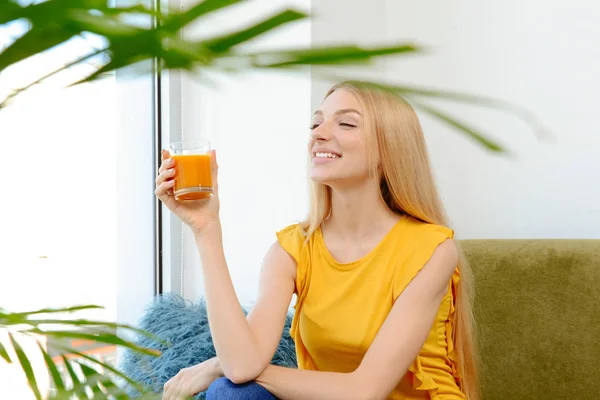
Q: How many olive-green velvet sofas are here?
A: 1